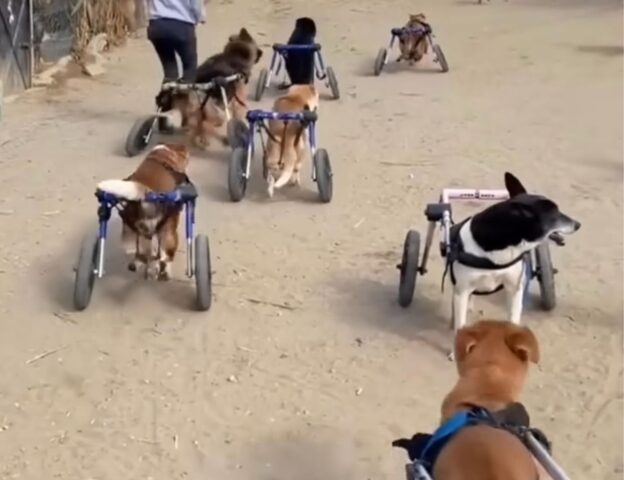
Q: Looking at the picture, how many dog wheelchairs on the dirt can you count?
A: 7